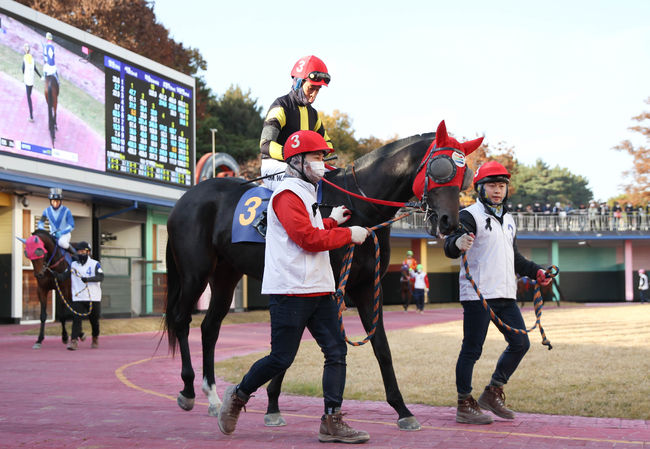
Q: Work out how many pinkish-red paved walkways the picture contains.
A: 1